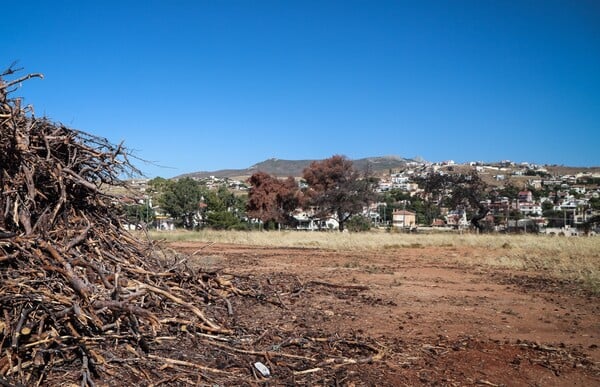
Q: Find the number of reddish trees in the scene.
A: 2